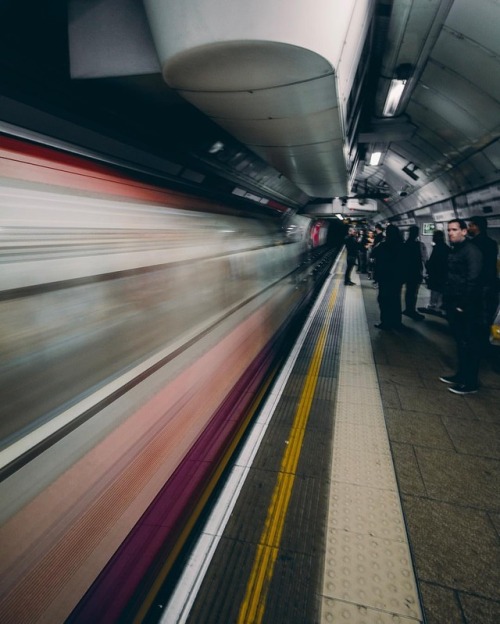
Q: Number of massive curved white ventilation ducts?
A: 1